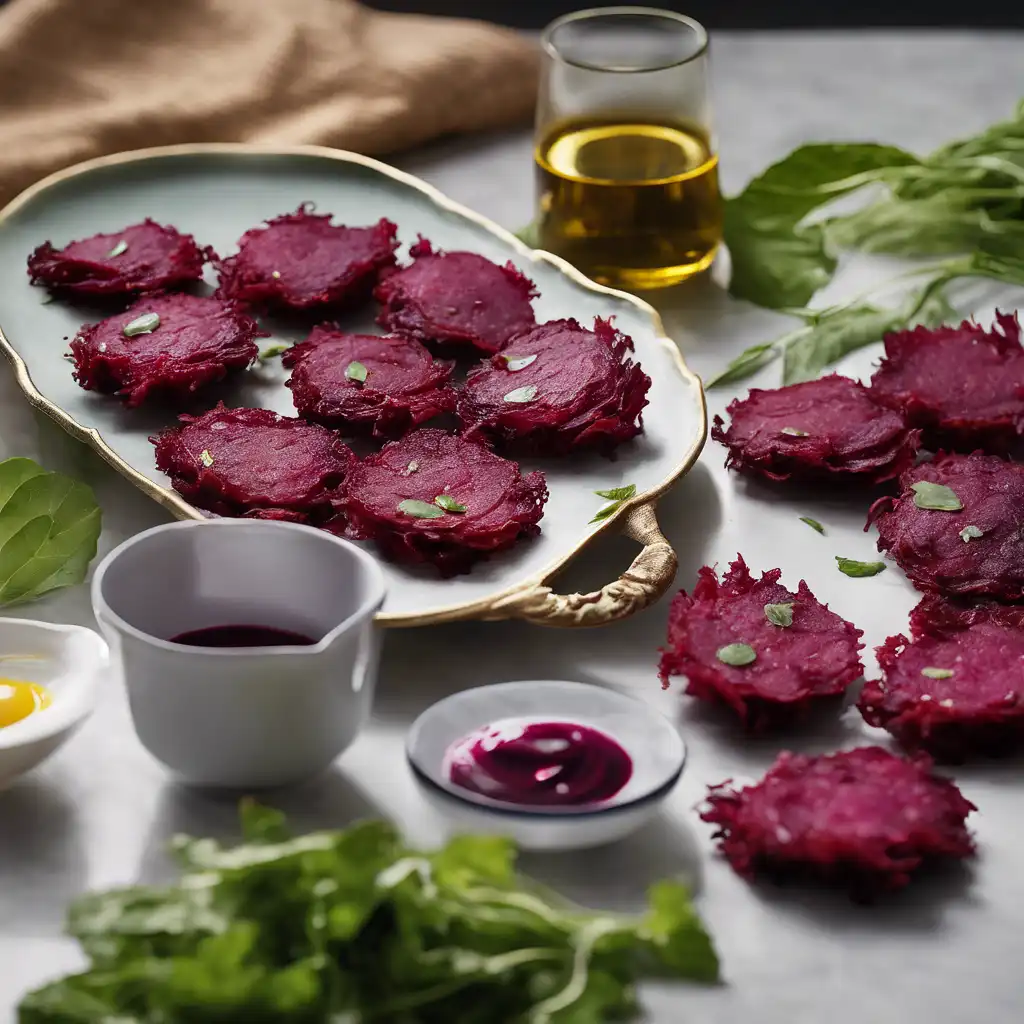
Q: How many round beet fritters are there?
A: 14